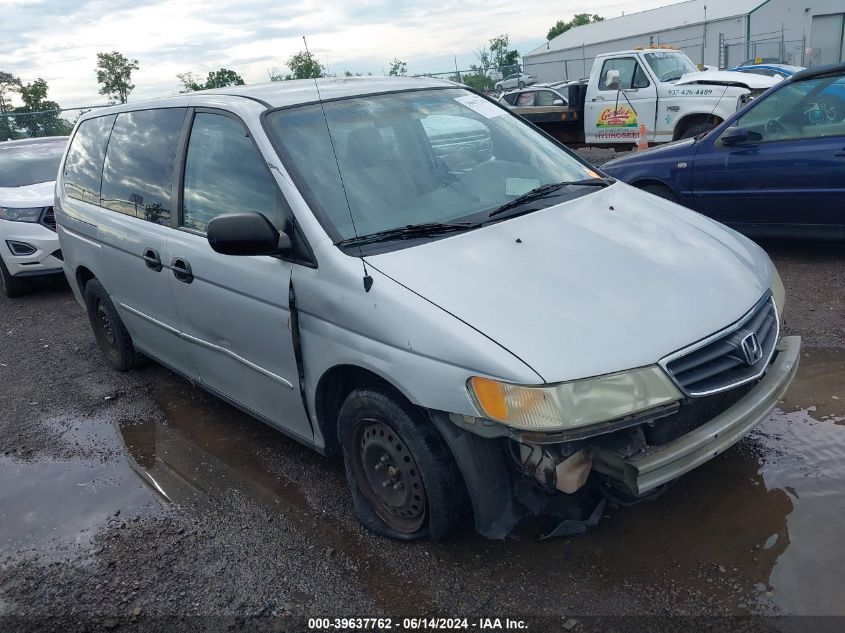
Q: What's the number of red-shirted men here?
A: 0